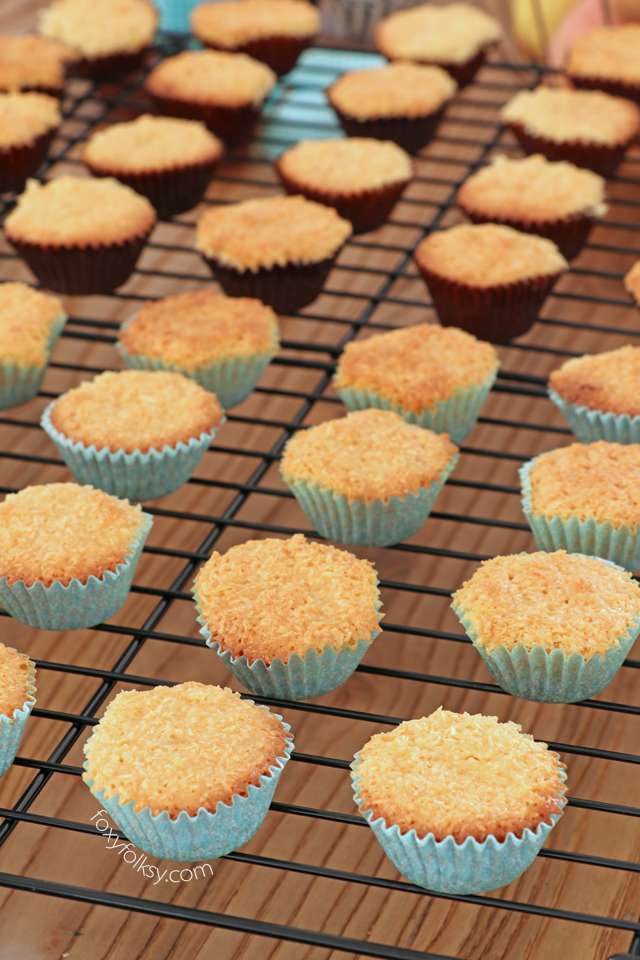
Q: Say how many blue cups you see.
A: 13